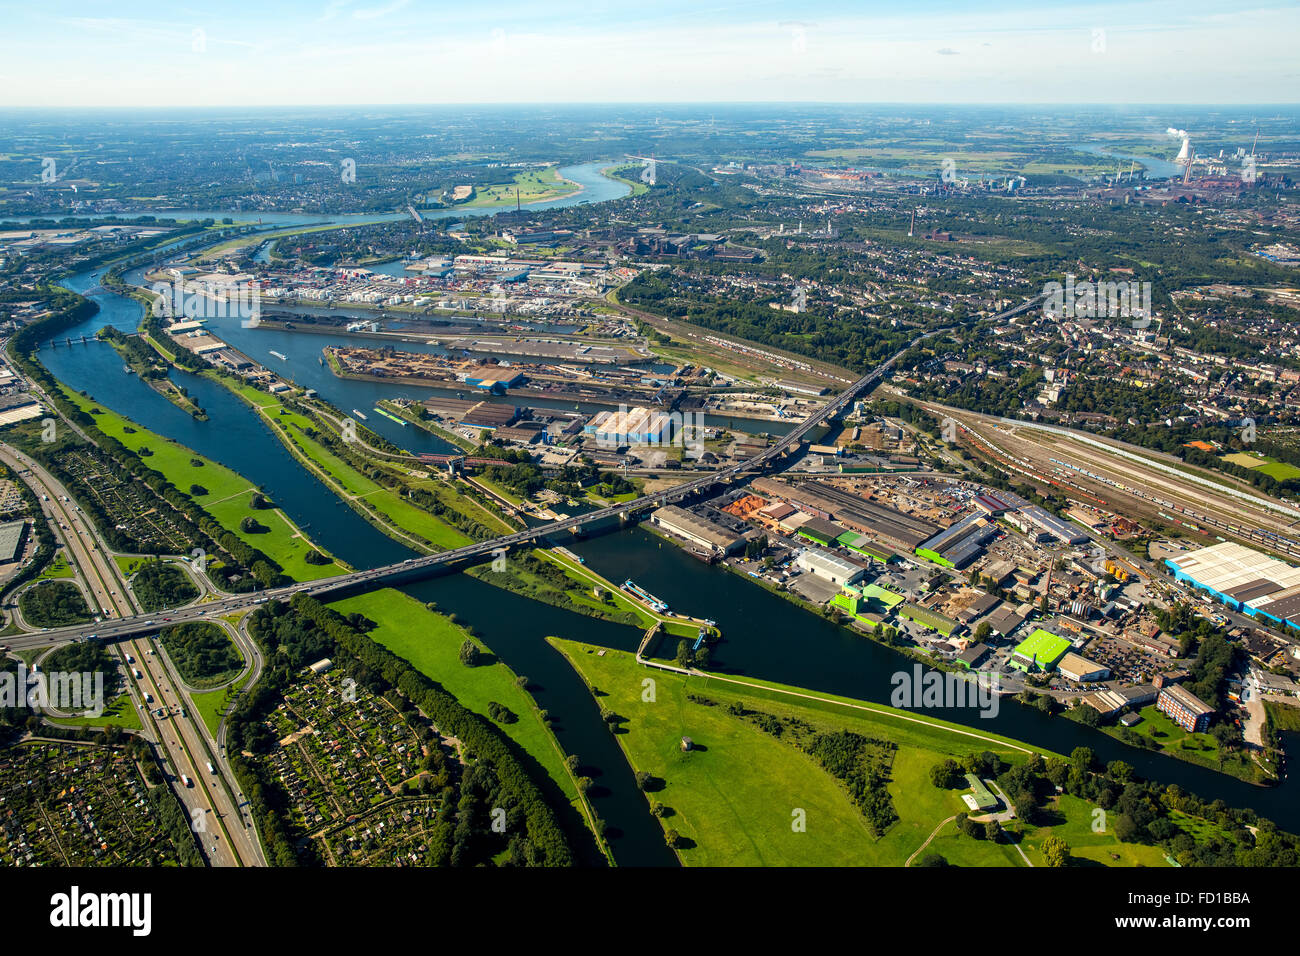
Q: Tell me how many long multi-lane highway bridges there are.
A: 1